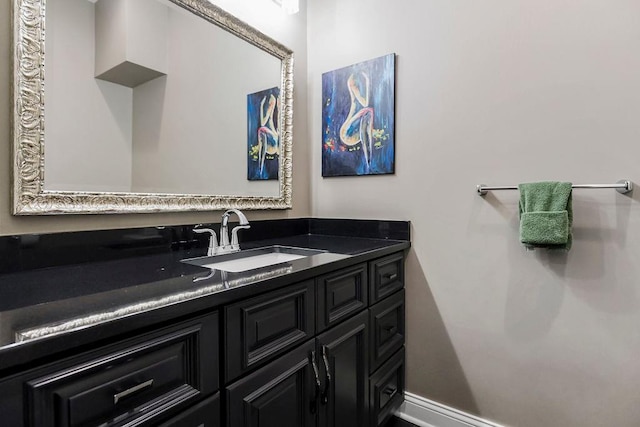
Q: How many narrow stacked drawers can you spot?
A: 3